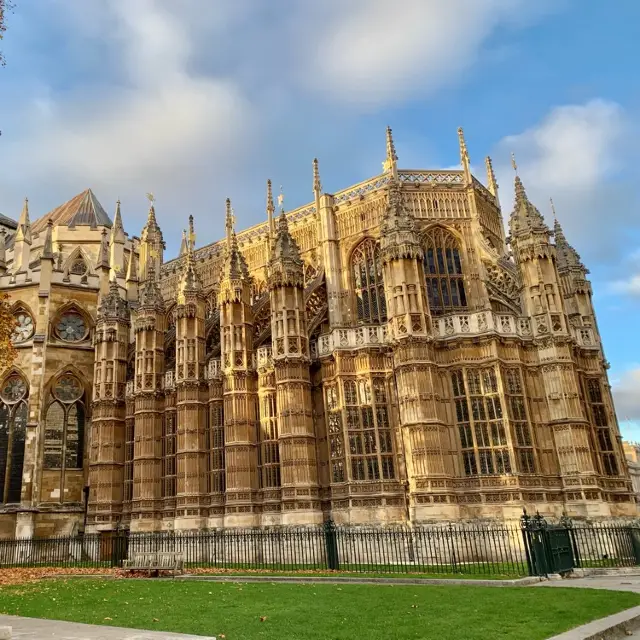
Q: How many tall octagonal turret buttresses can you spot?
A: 8